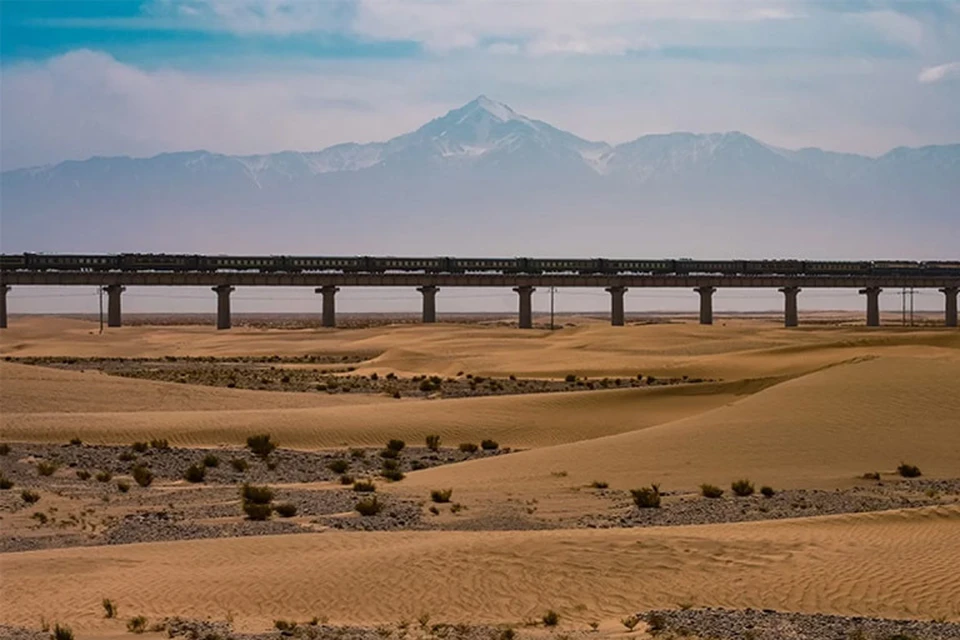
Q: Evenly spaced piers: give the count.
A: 11